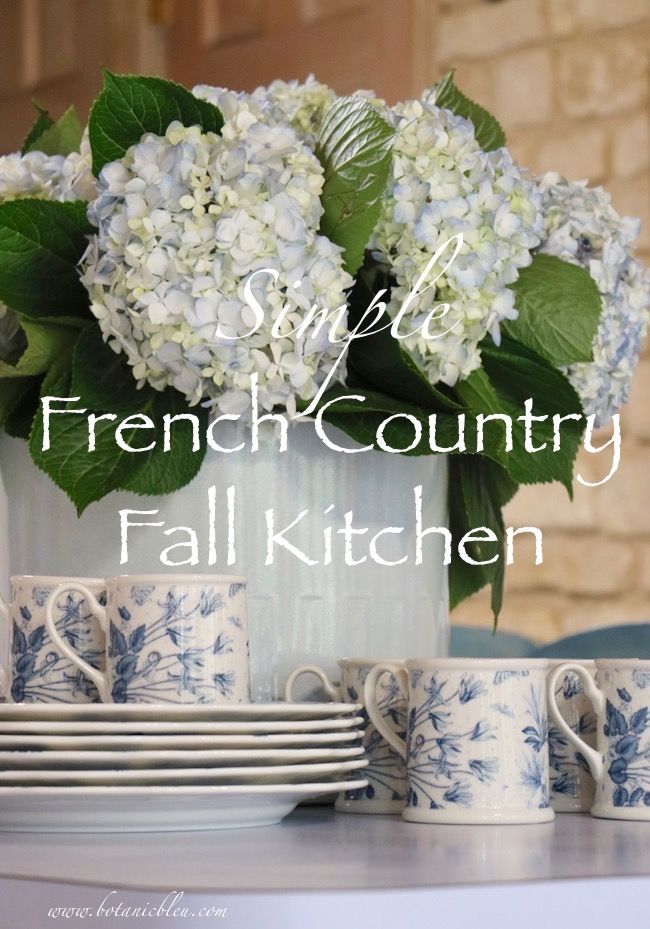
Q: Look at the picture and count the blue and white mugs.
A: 6